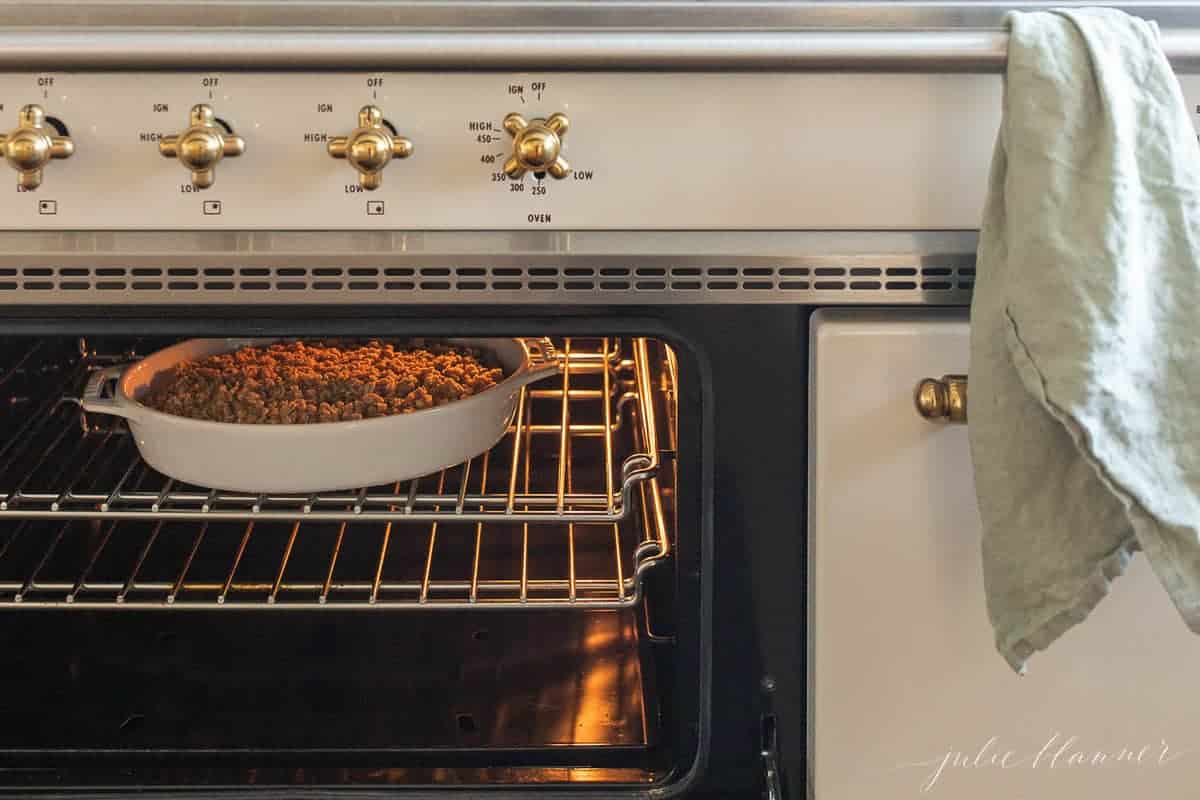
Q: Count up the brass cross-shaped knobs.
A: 4